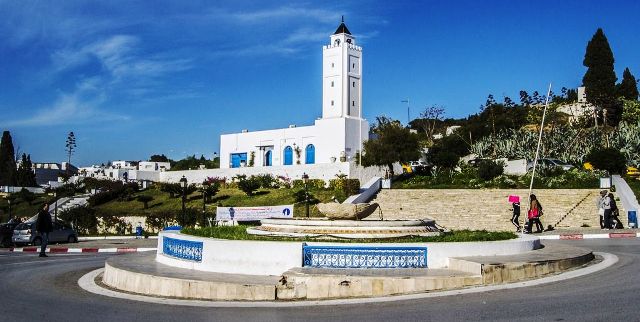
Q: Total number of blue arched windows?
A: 2